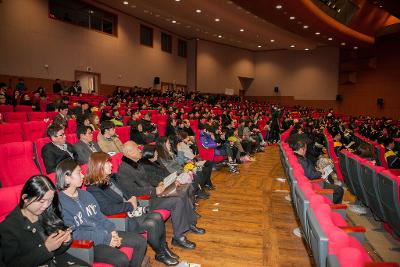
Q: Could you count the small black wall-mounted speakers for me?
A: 4